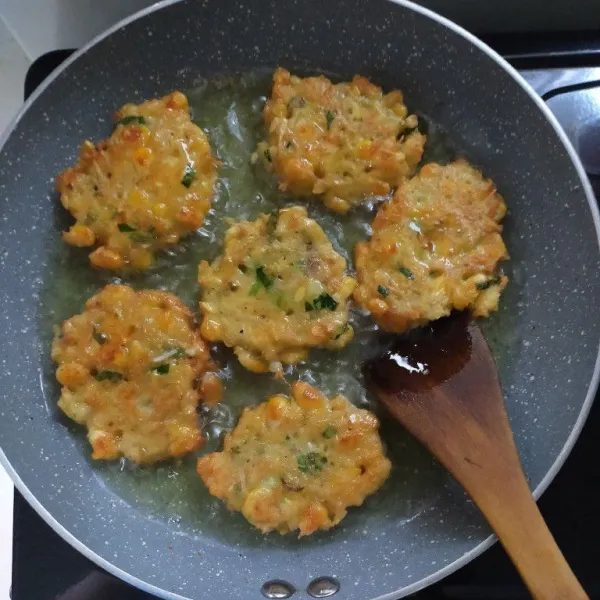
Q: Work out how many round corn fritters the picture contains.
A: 6